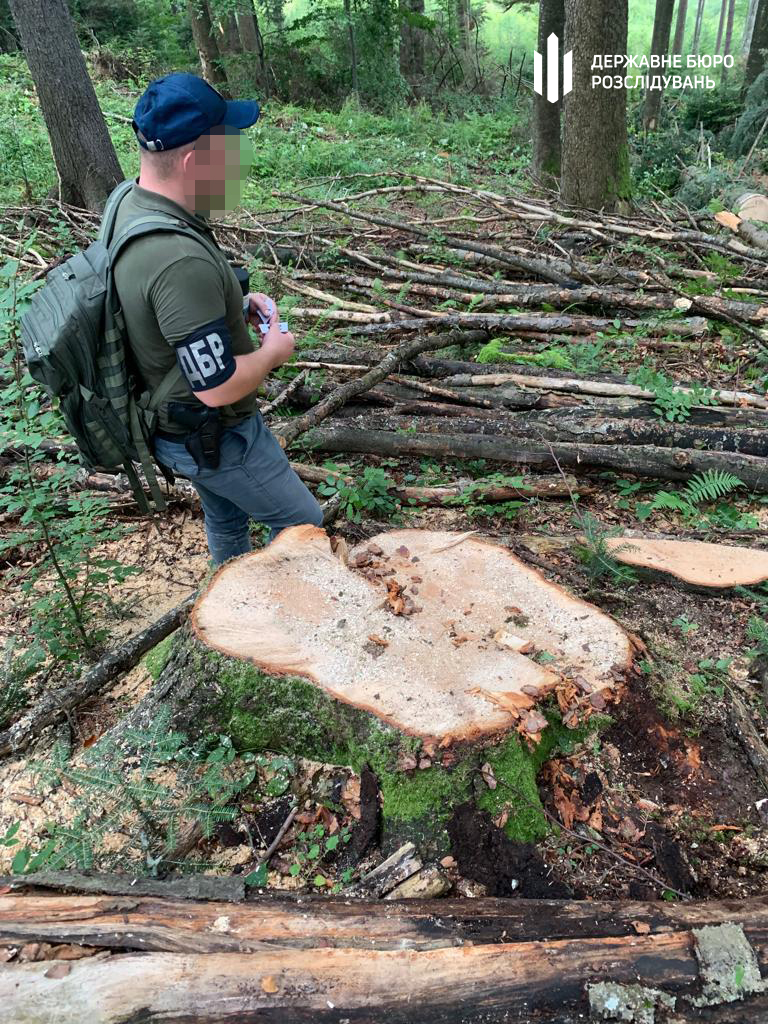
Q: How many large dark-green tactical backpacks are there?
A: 1